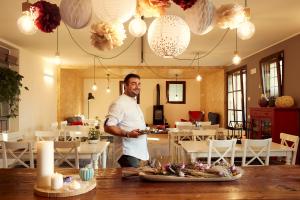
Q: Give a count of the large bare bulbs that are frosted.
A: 3